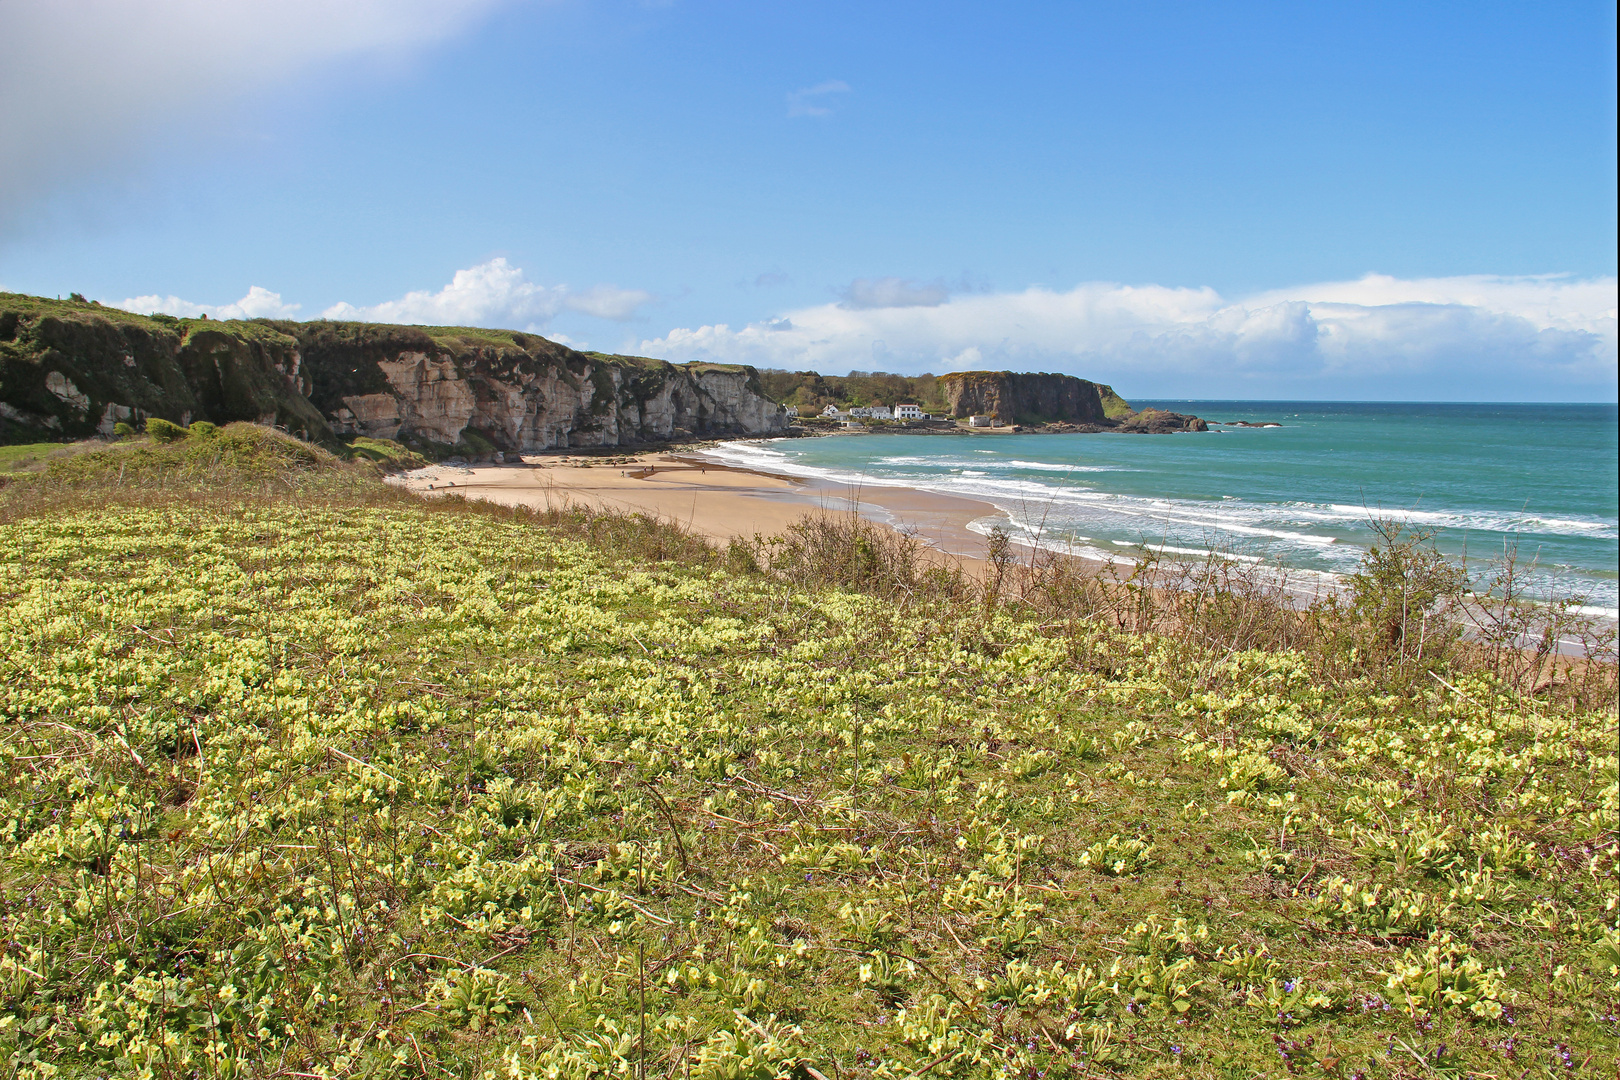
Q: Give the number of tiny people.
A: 5